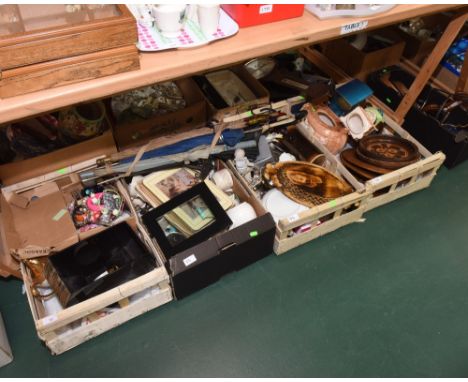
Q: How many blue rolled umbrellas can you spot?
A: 1